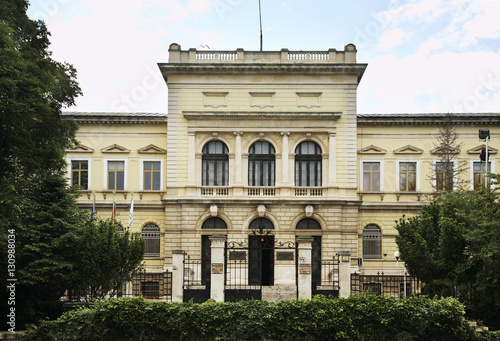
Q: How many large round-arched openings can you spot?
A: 6